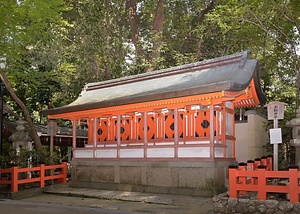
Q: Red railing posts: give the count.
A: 11